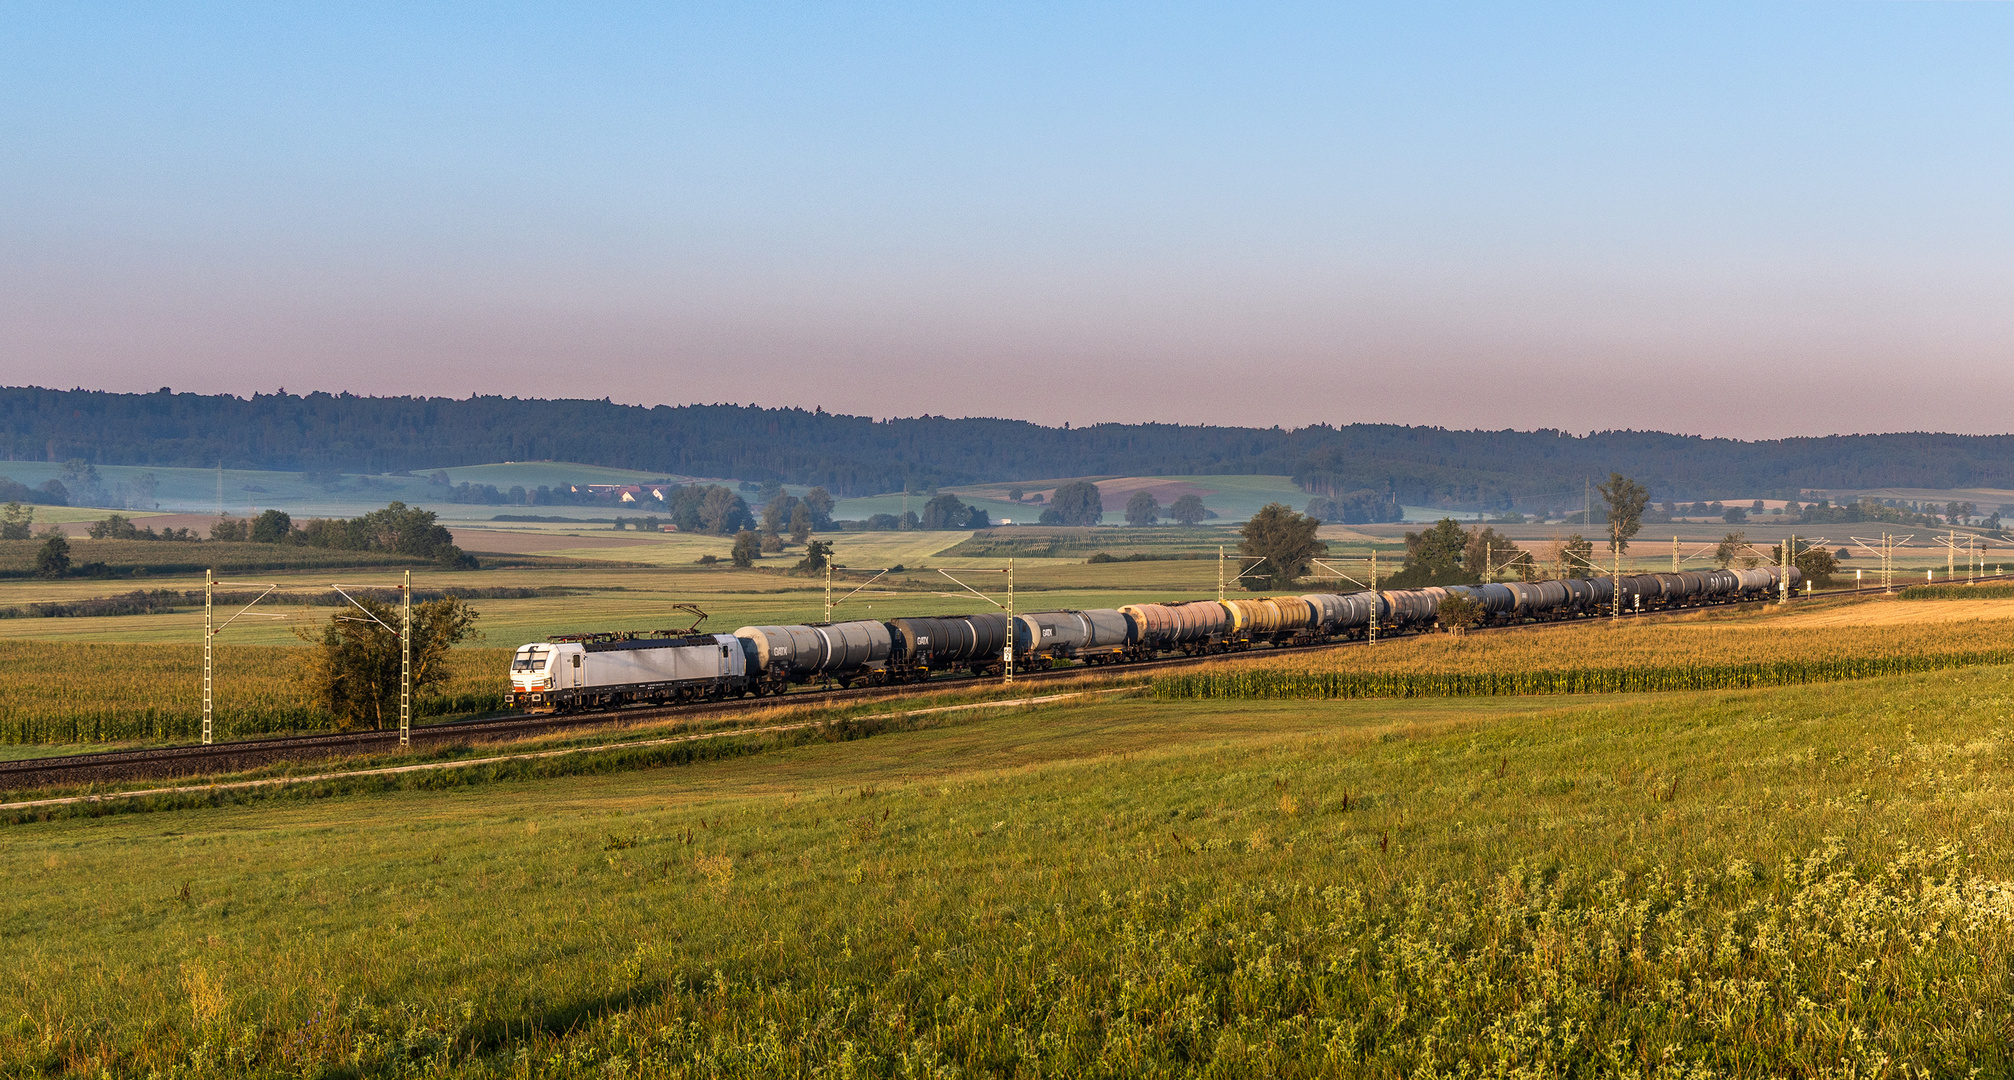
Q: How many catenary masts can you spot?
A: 15